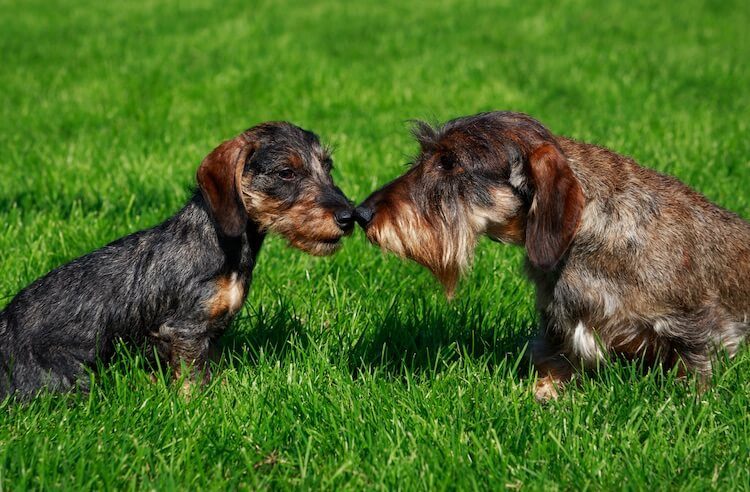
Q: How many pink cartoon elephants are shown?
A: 0